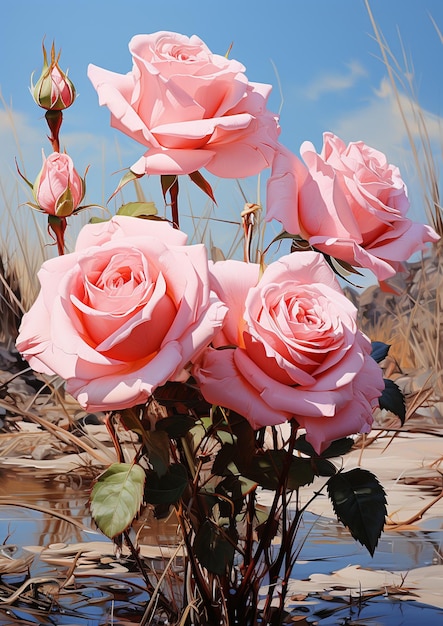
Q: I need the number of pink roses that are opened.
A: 4